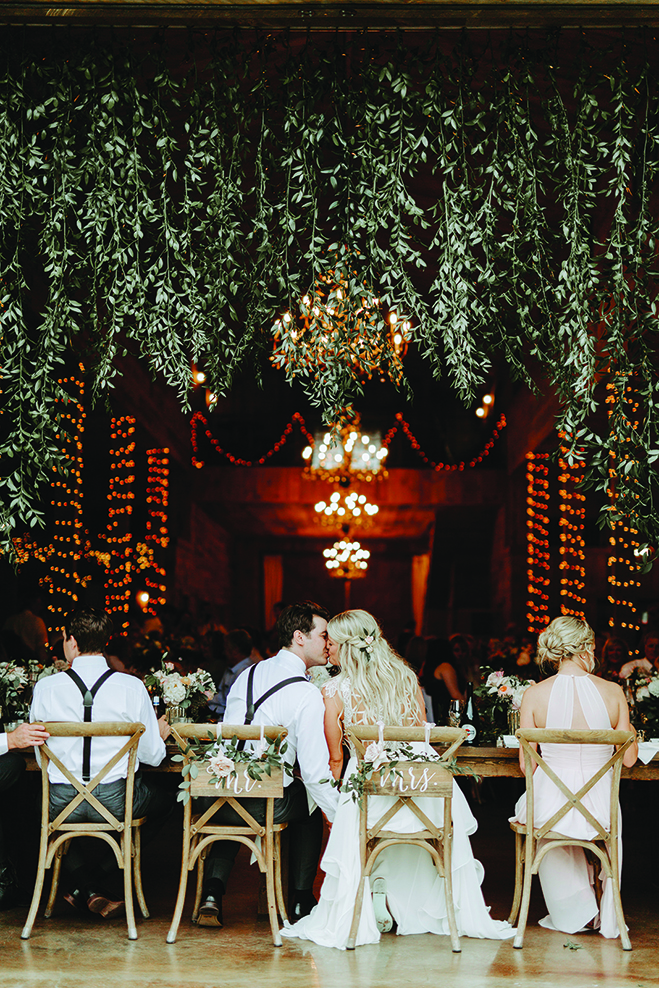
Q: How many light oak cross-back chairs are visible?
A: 4